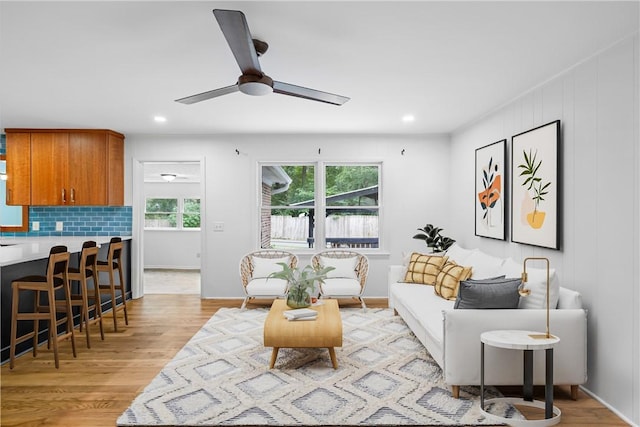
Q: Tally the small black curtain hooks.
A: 3